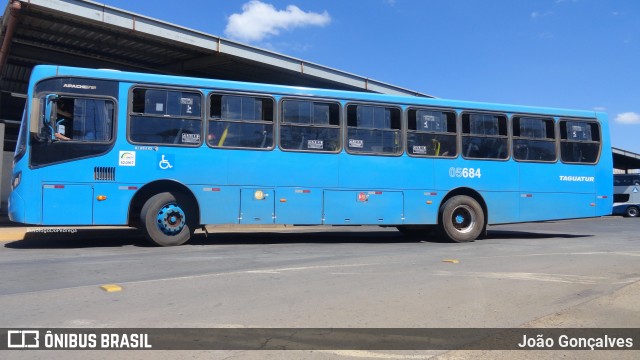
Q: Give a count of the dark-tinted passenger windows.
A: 8